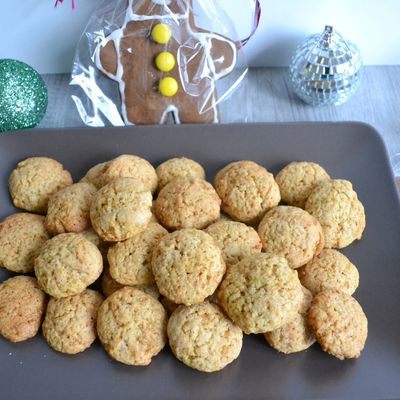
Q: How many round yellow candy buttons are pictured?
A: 3